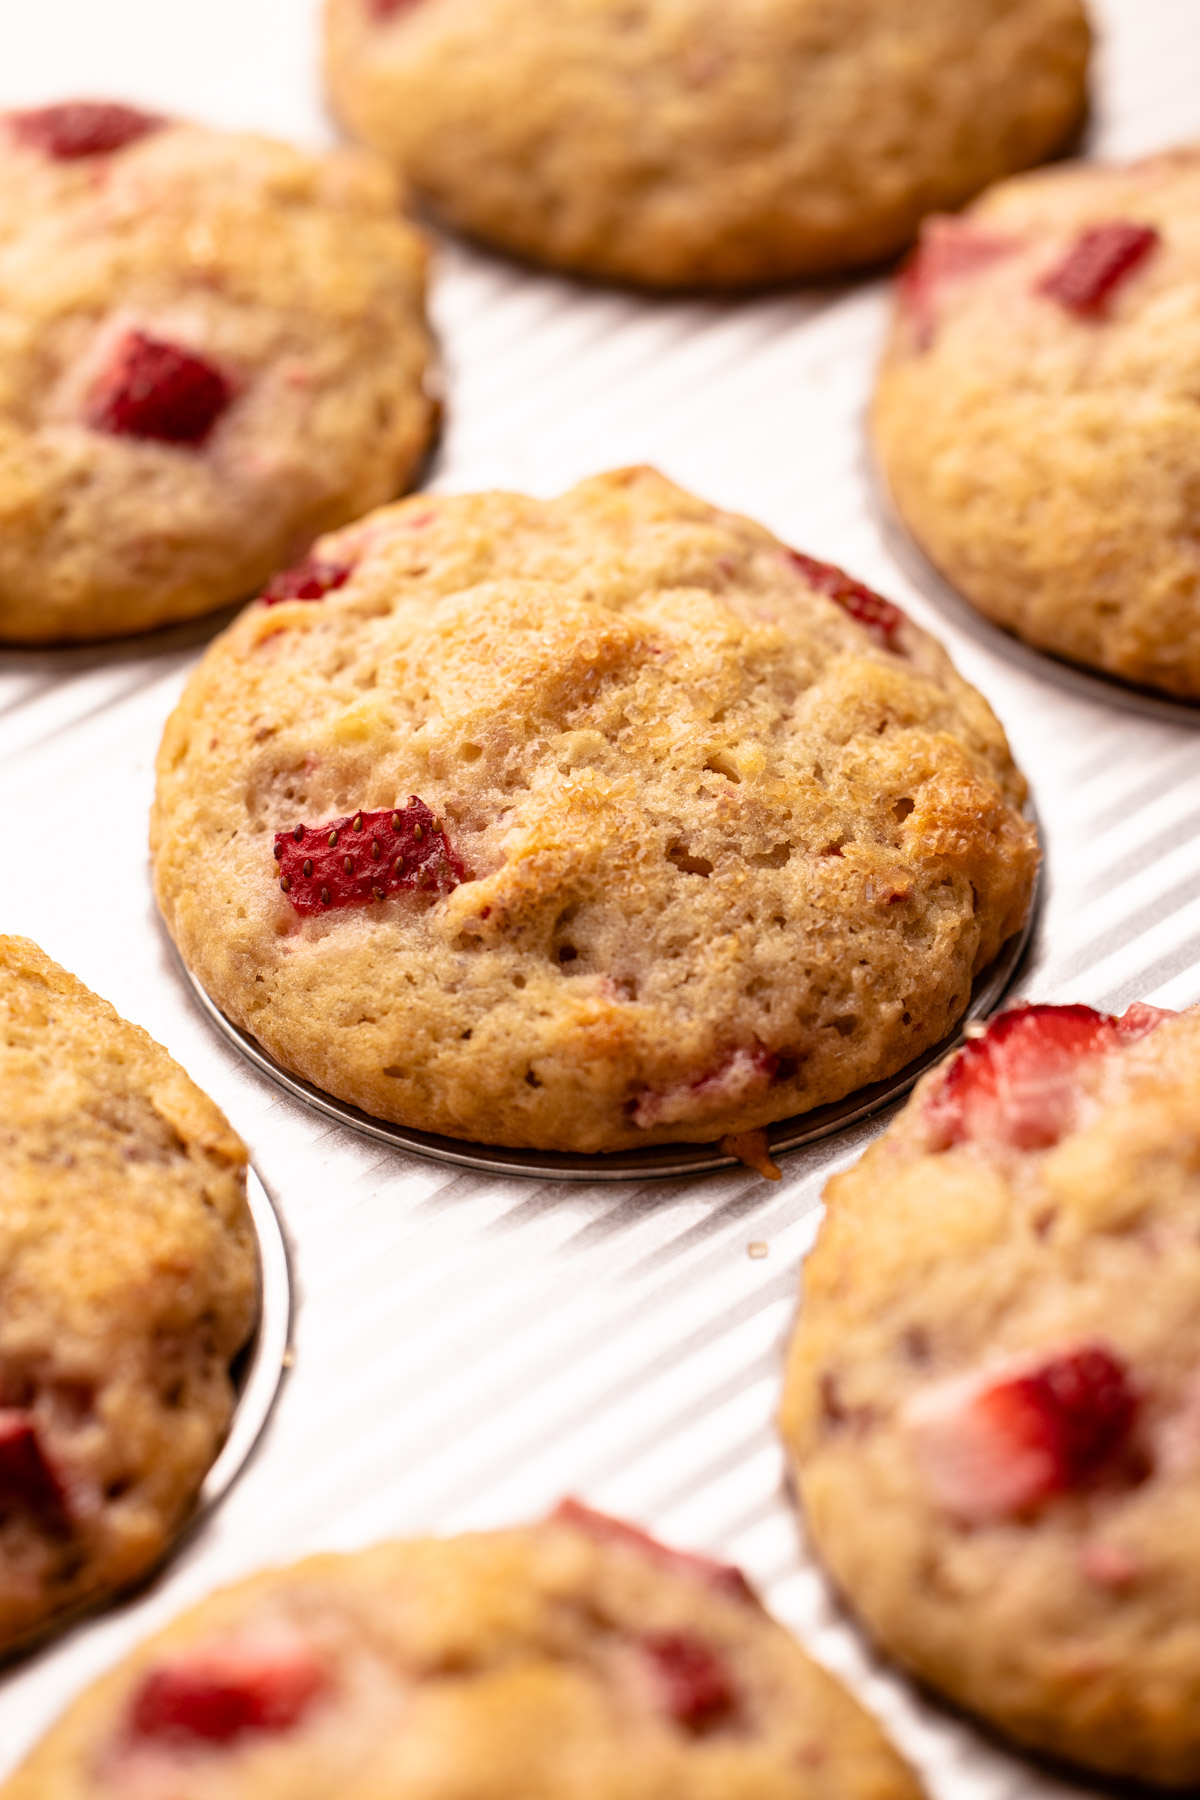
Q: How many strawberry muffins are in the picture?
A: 7